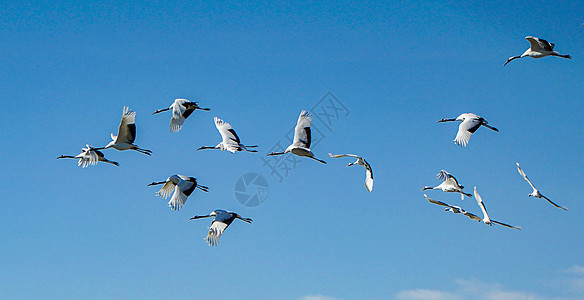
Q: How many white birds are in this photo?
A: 14